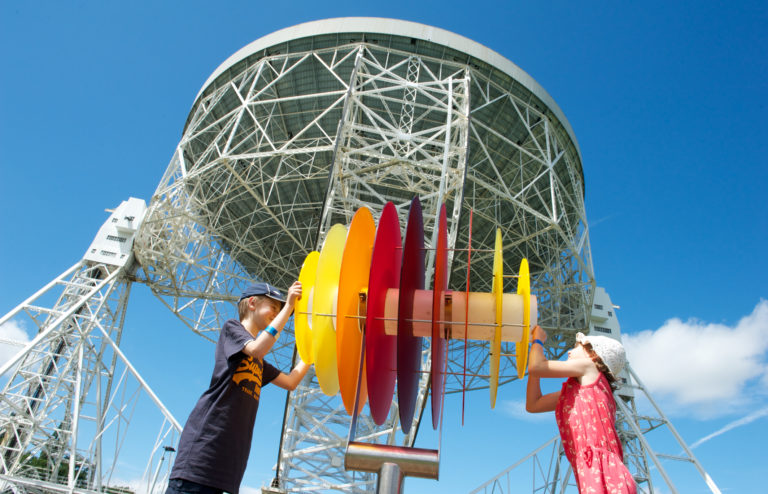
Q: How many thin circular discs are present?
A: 9